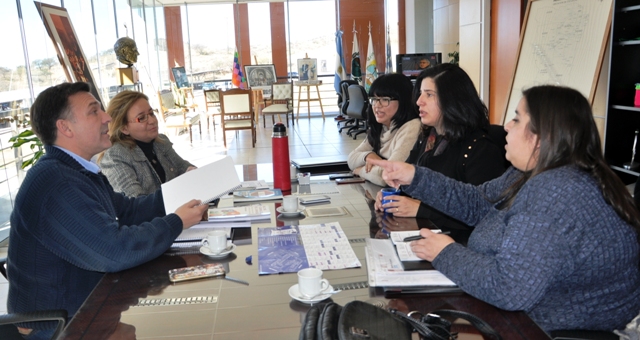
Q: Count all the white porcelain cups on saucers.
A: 3